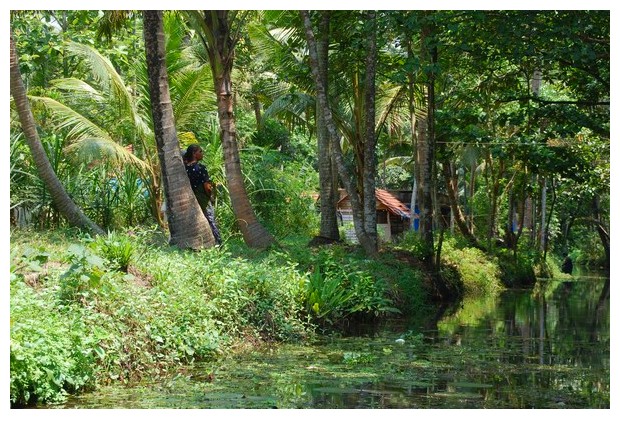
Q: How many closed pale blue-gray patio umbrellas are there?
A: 0